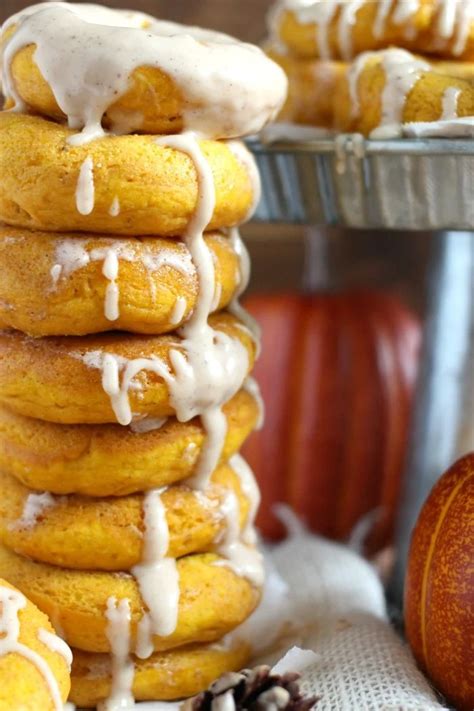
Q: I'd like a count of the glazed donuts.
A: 12